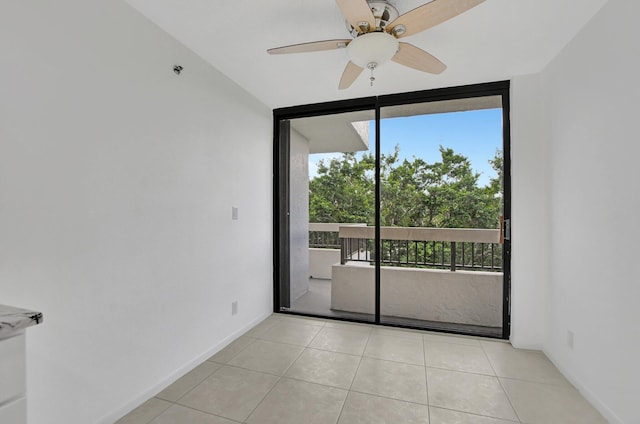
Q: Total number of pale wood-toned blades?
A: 5